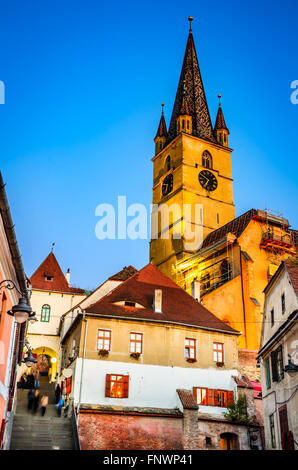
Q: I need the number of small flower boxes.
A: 4